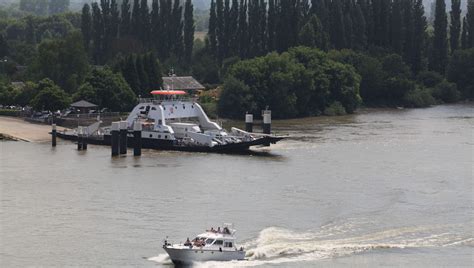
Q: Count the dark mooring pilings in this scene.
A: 8